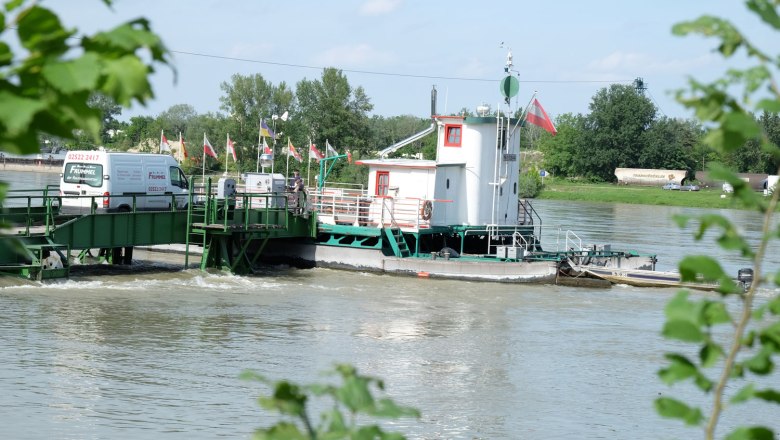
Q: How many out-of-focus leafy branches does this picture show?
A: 3